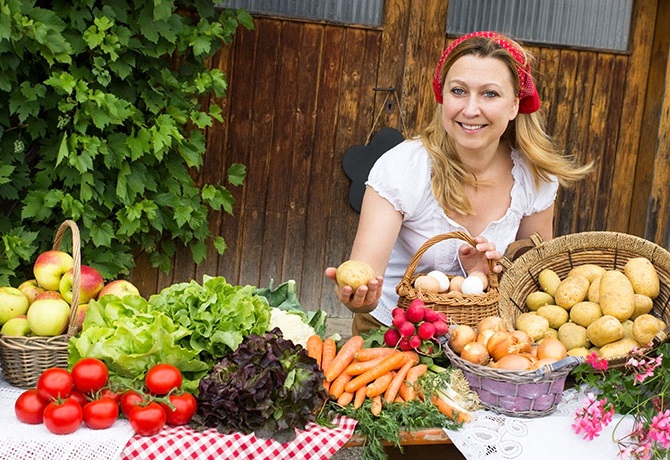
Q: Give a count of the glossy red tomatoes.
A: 11